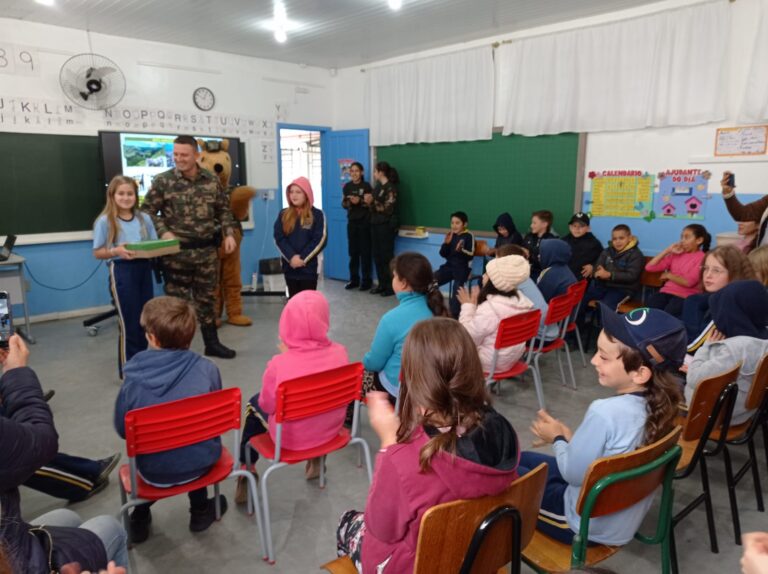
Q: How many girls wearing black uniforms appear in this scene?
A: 2